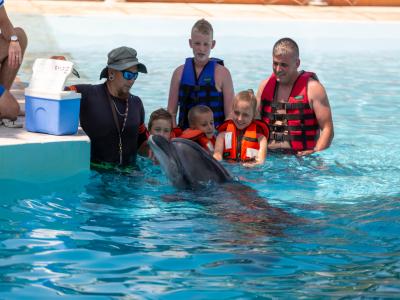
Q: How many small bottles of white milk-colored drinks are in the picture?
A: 0